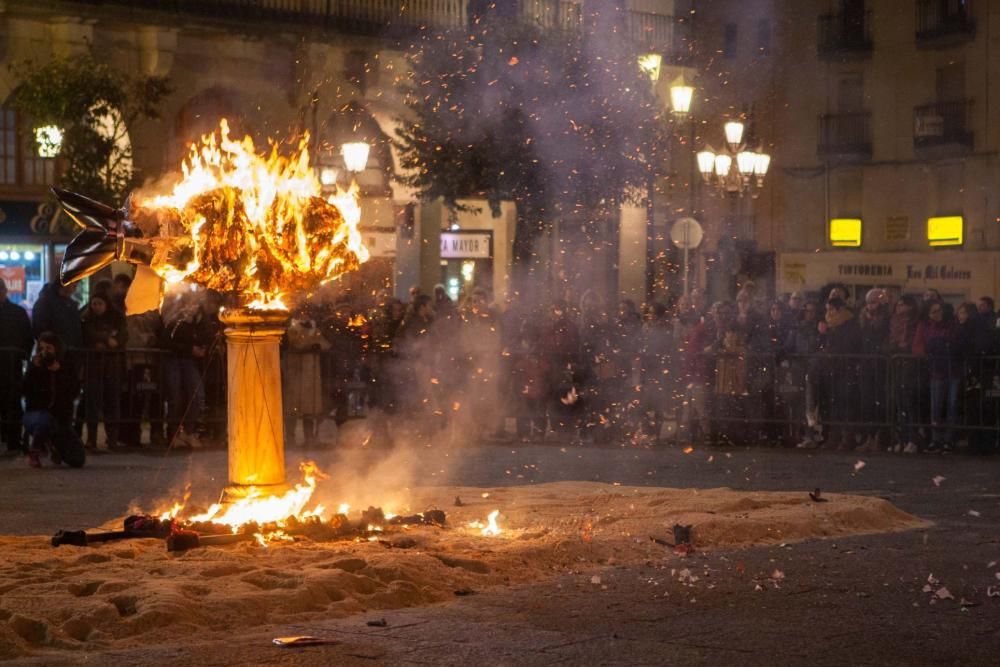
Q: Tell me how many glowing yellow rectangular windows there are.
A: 2